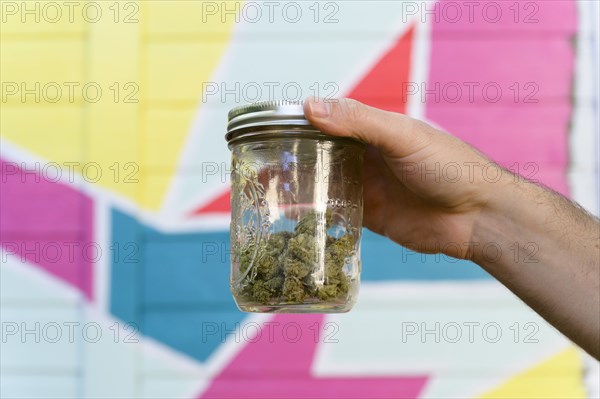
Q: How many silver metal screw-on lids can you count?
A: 1